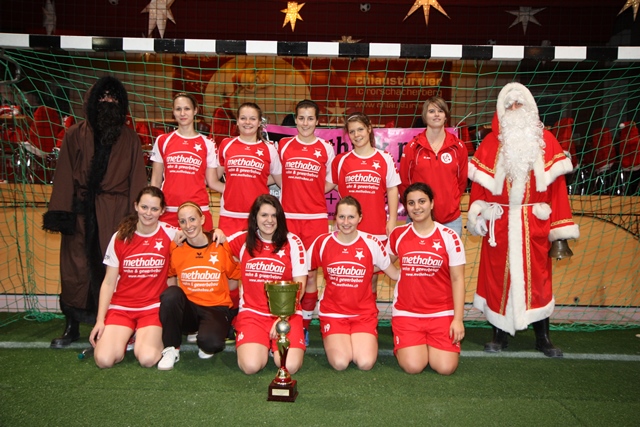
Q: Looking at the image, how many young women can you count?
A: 10